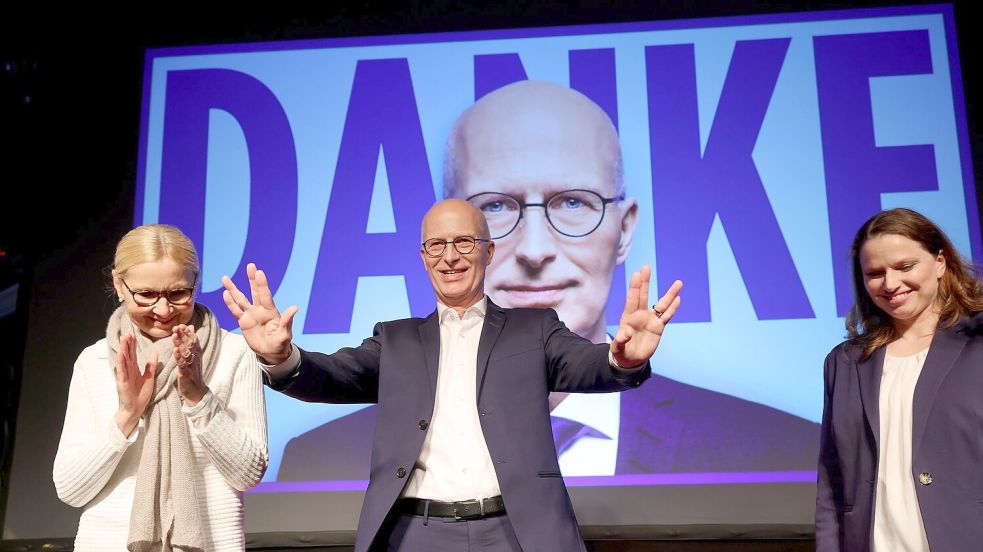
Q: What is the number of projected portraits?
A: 1